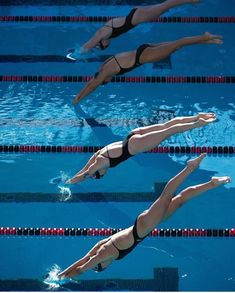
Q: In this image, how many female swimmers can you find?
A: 4